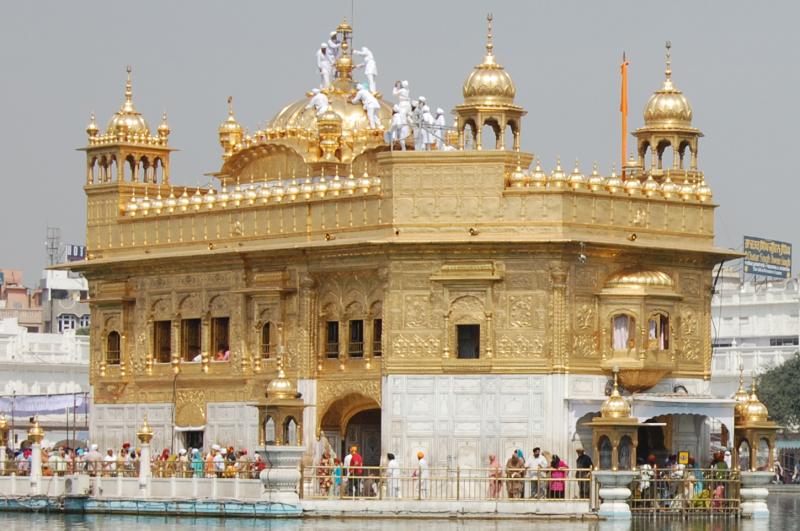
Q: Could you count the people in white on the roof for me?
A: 11